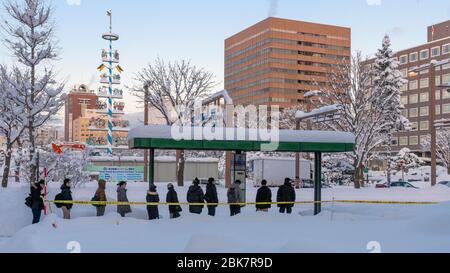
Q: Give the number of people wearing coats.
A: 11